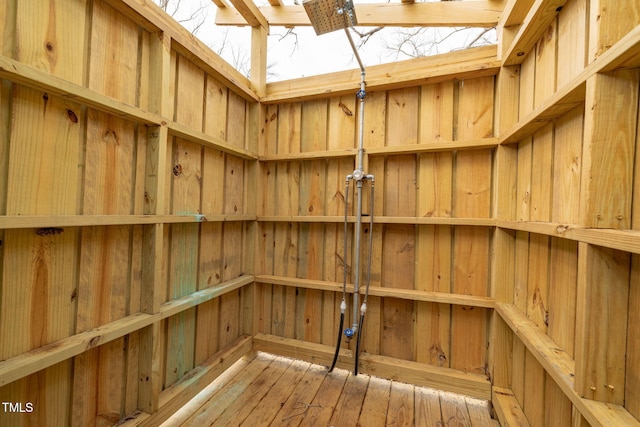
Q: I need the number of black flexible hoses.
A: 2